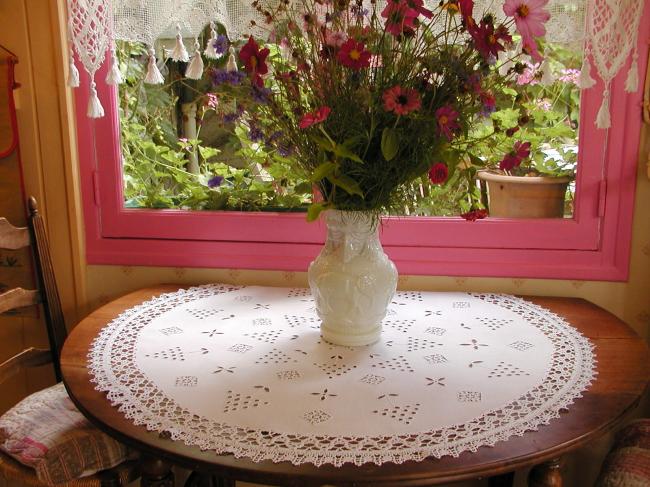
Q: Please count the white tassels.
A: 12